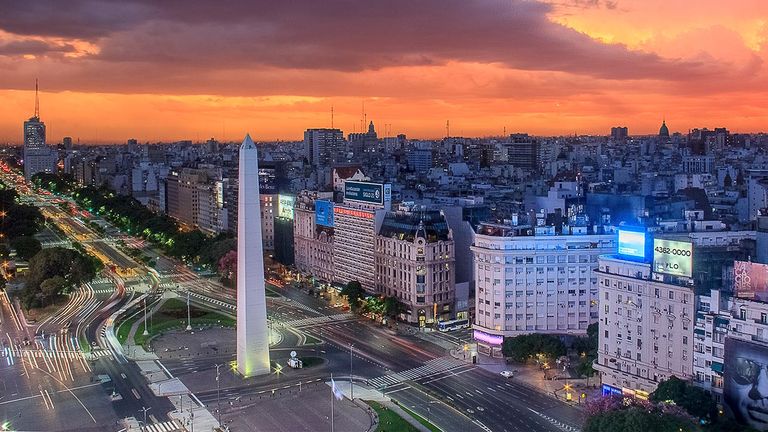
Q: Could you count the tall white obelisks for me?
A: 1